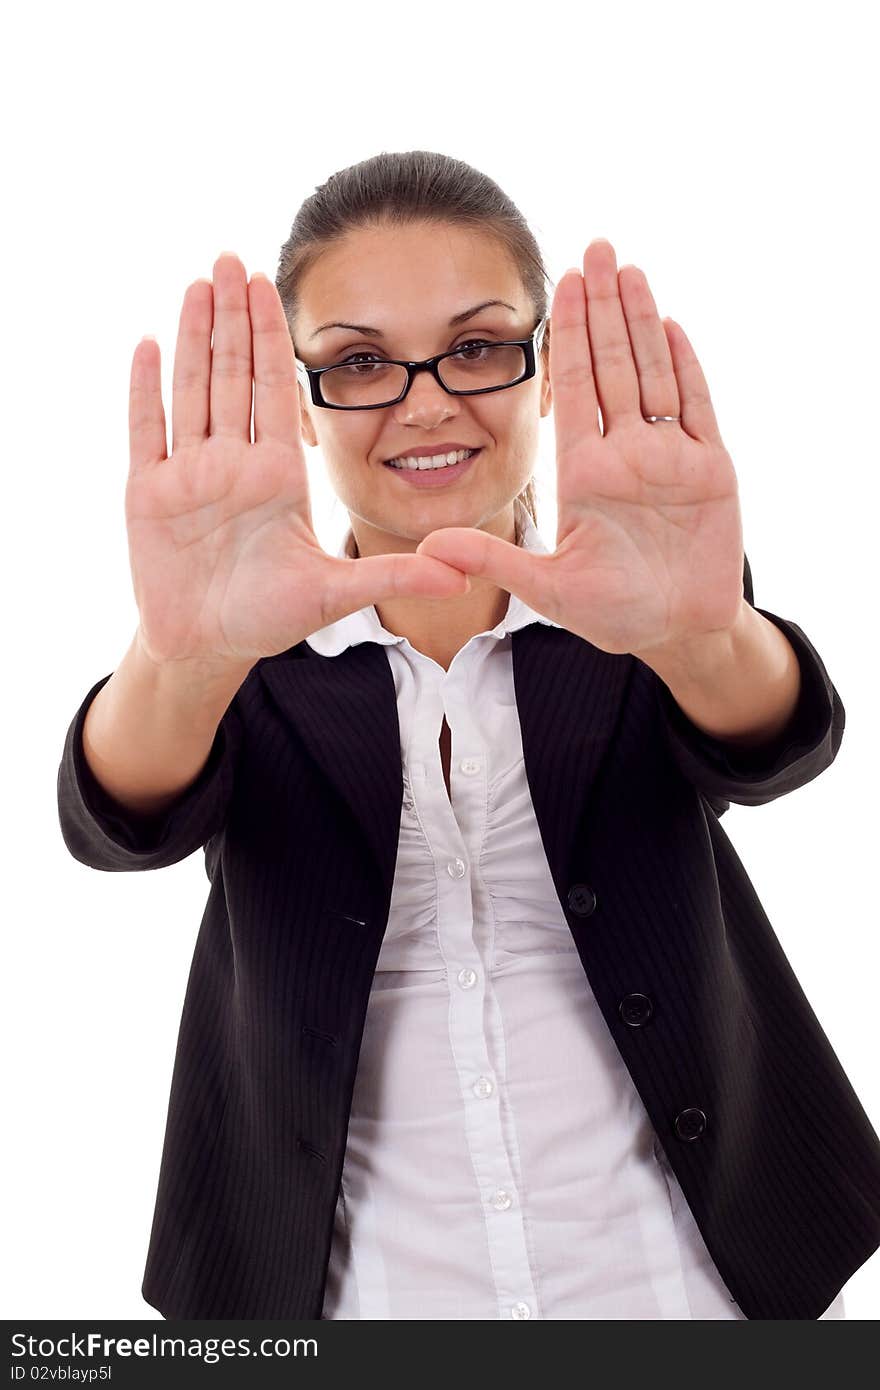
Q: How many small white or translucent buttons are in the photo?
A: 6